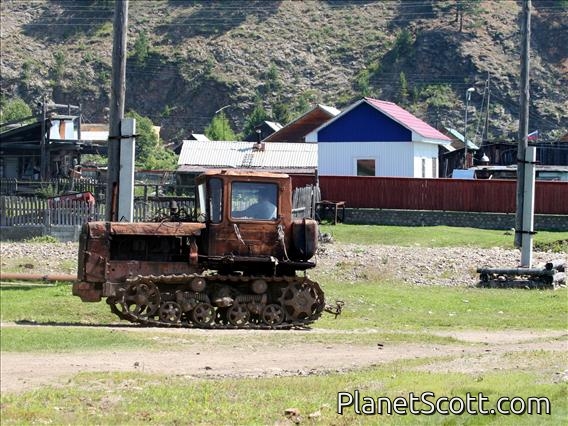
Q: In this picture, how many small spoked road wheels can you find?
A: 4